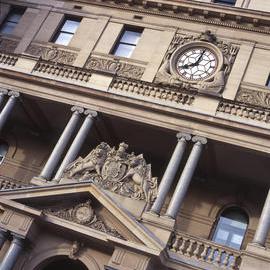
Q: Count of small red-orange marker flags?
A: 0